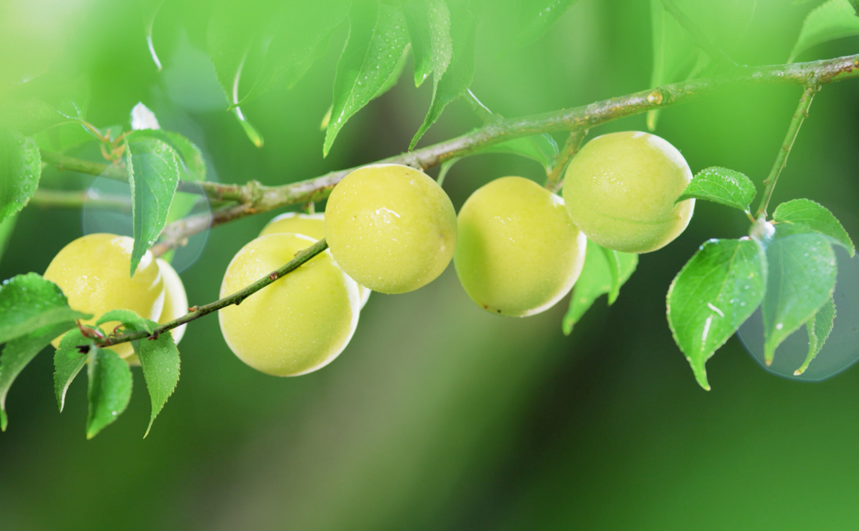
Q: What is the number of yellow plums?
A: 7